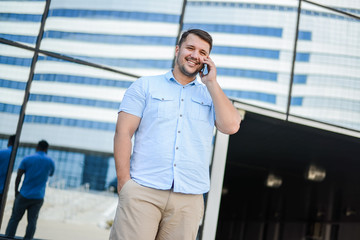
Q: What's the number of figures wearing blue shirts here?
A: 3